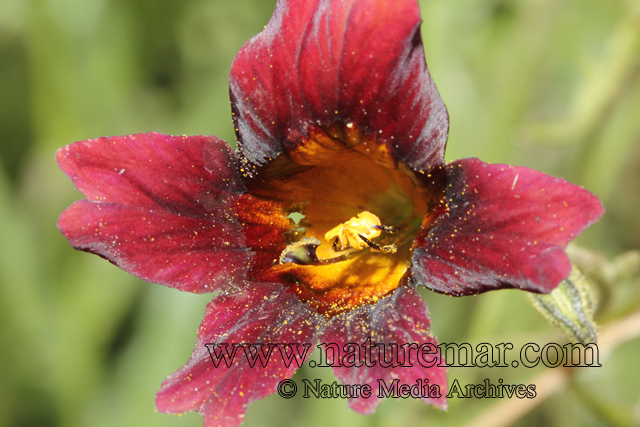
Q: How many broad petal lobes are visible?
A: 5